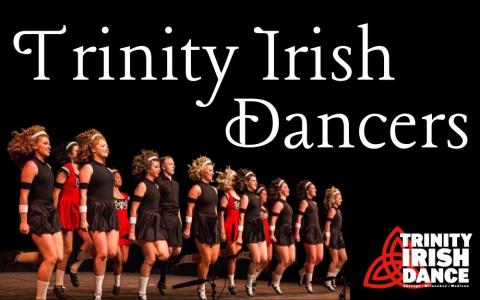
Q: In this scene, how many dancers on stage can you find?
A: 13